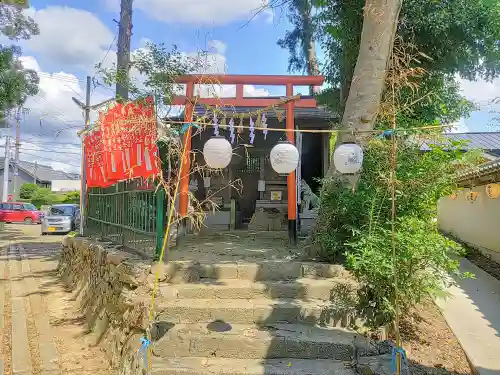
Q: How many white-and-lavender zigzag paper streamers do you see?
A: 4